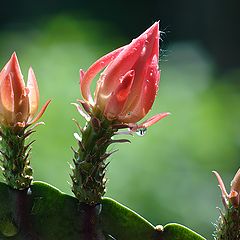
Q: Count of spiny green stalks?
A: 3